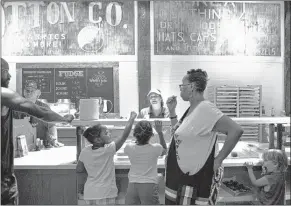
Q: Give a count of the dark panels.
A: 3